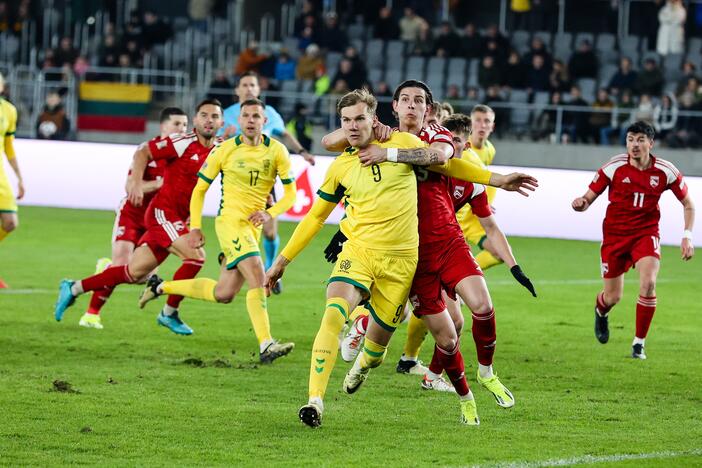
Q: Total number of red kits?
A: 5